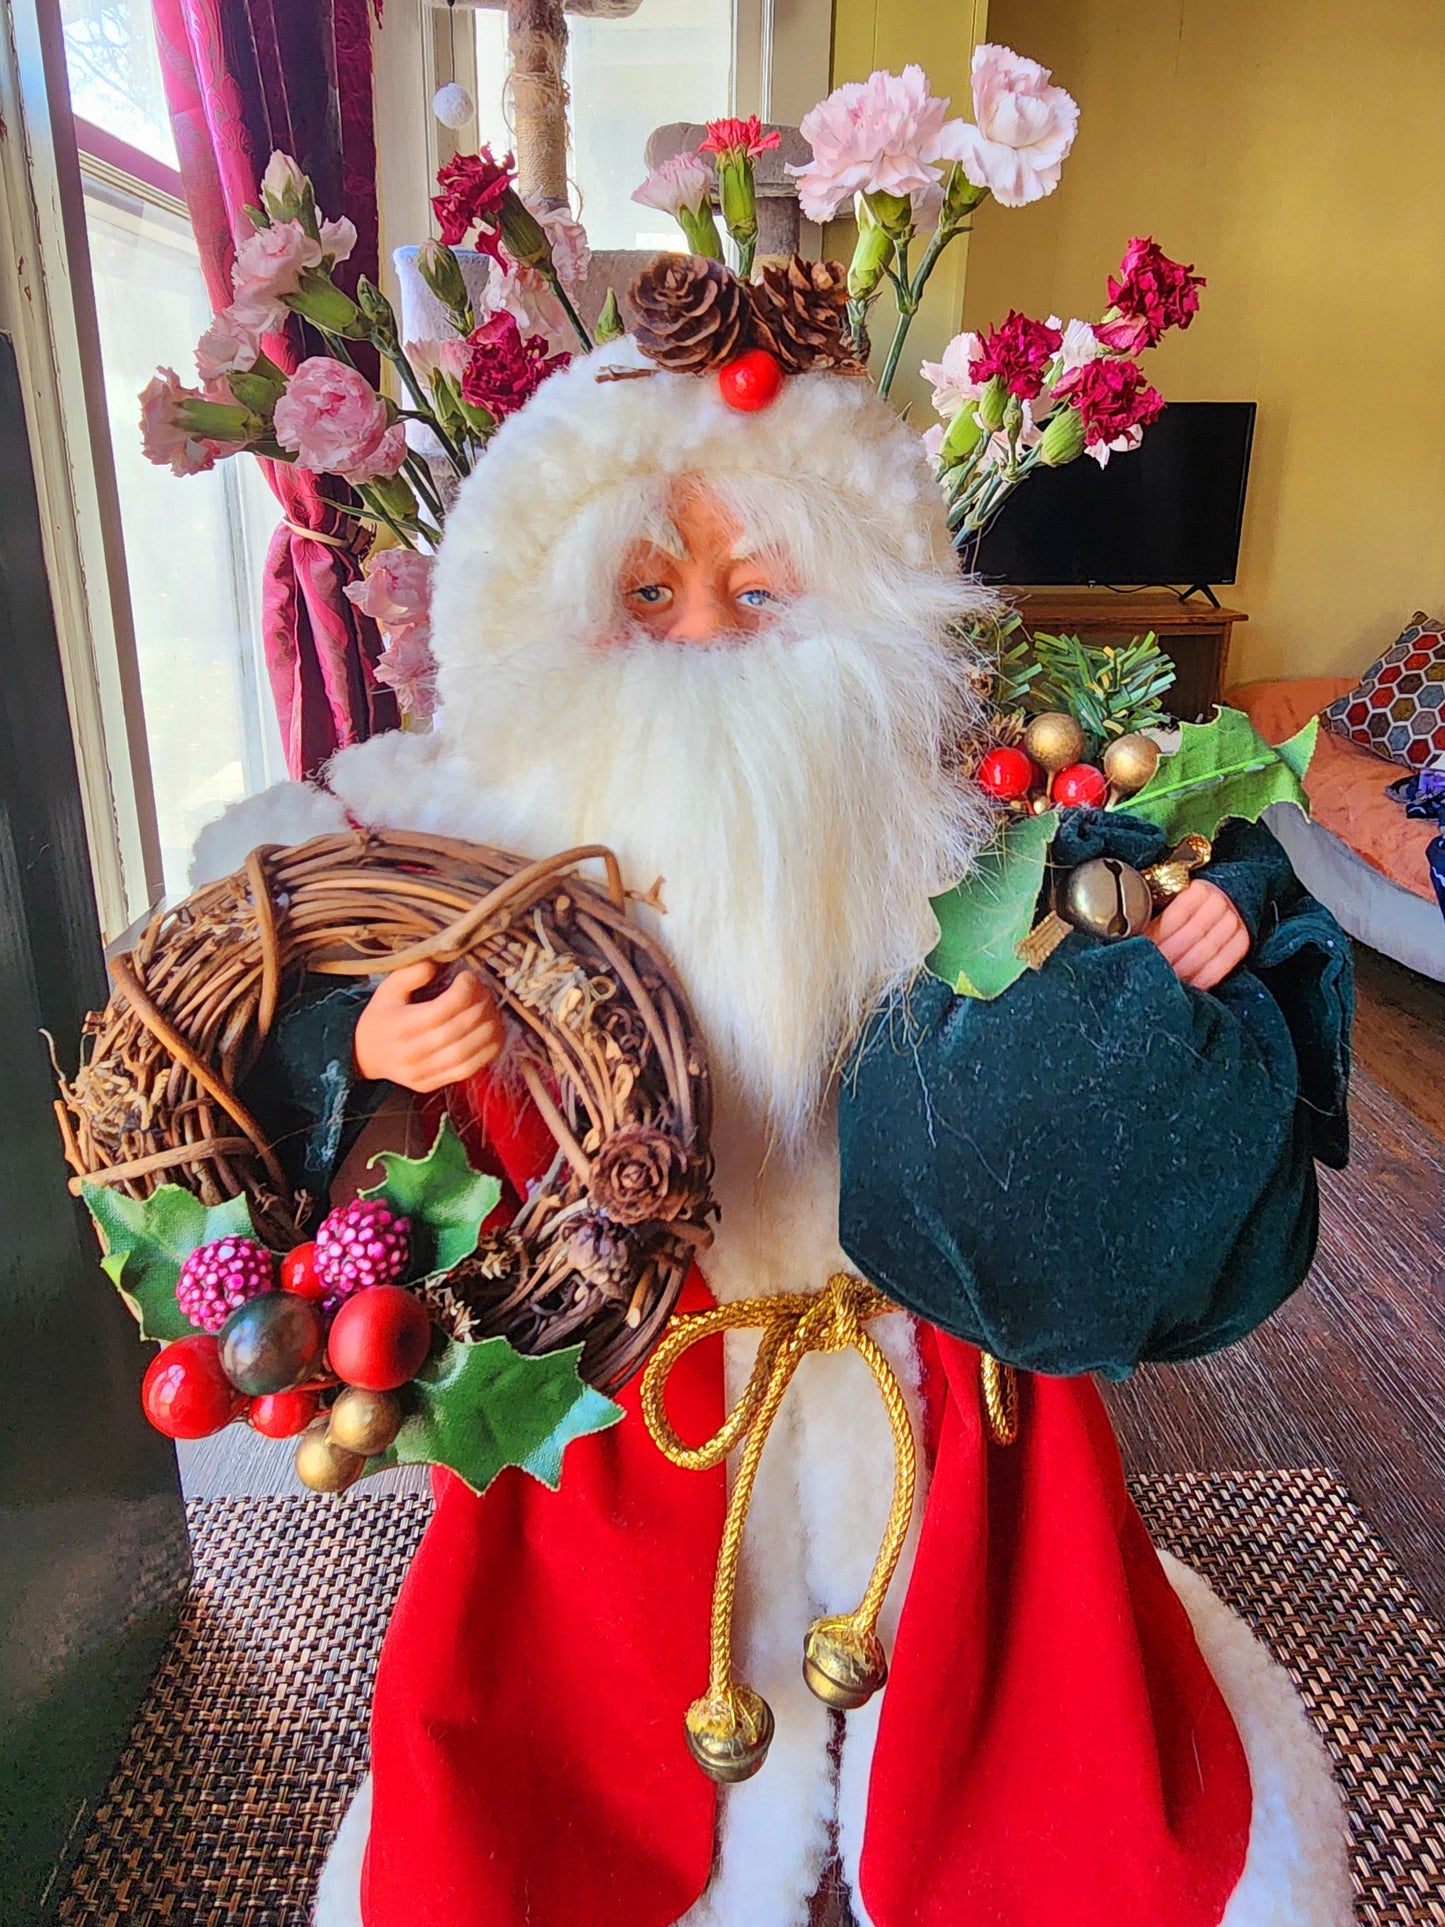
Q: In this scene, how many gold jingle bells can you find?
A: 3